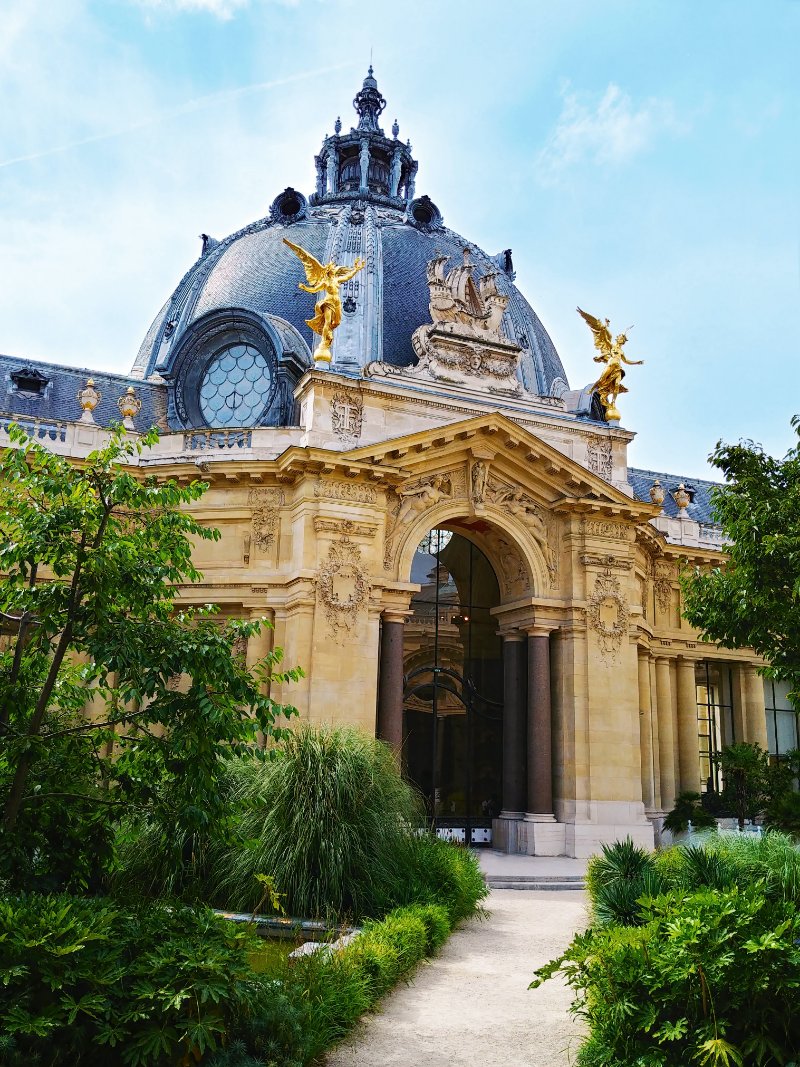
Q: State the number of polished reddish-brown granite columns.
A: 3